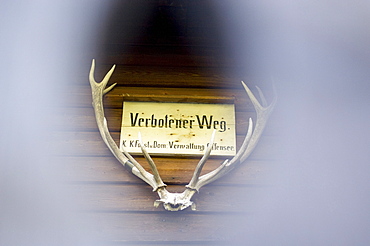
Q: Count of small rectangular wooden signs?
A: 1